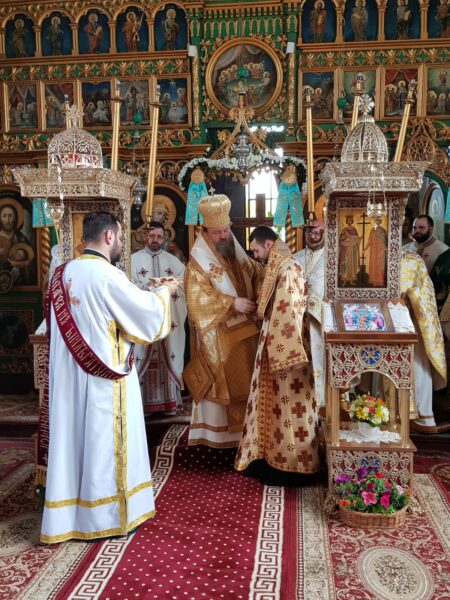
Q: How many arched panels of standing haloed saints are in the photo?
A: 9